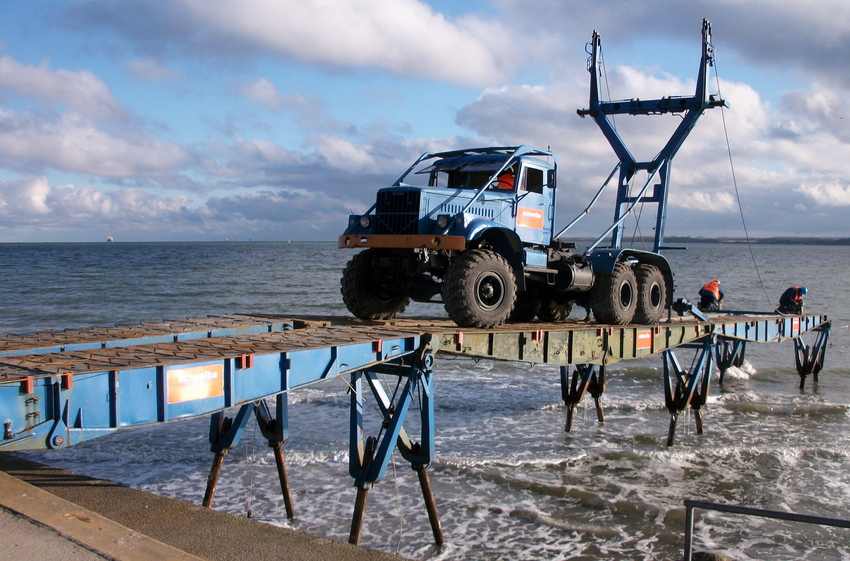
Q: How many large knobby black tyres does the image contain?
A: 6